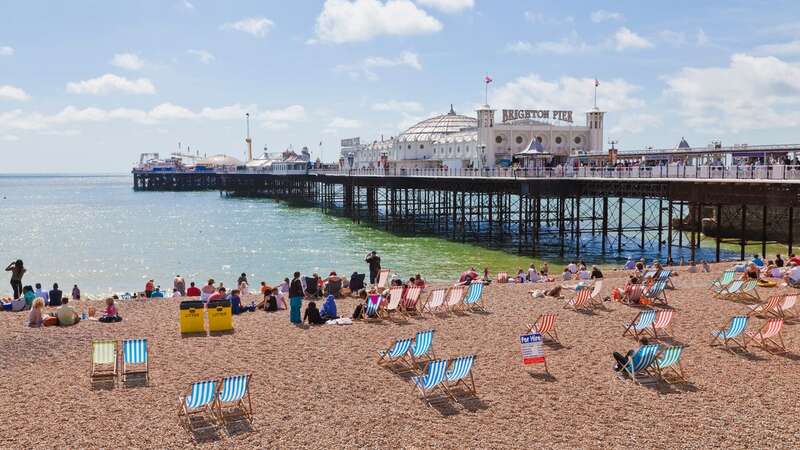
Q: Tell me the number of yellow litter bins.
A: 2